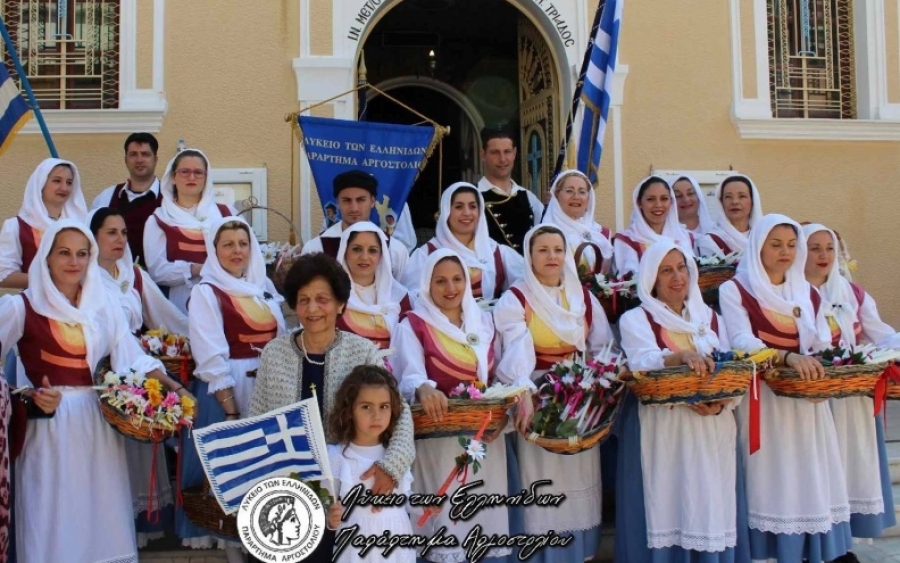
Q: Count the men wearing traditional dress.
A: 3